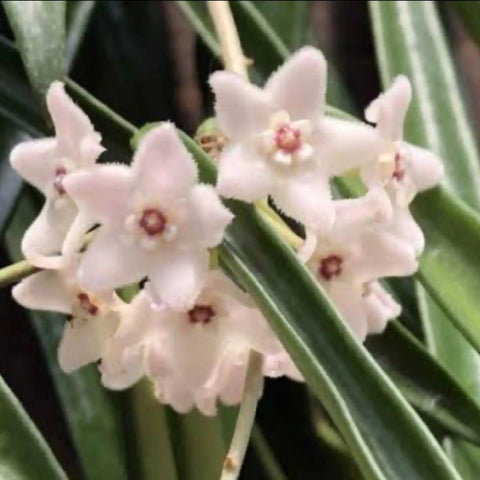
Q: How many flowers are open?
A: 7